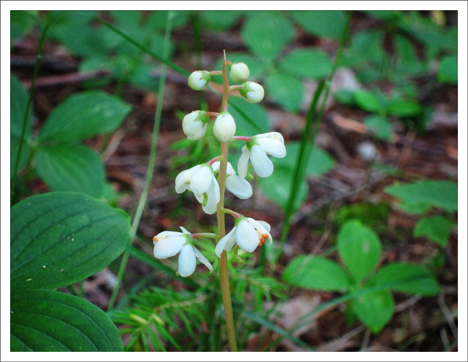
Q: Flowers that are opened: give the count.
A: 5